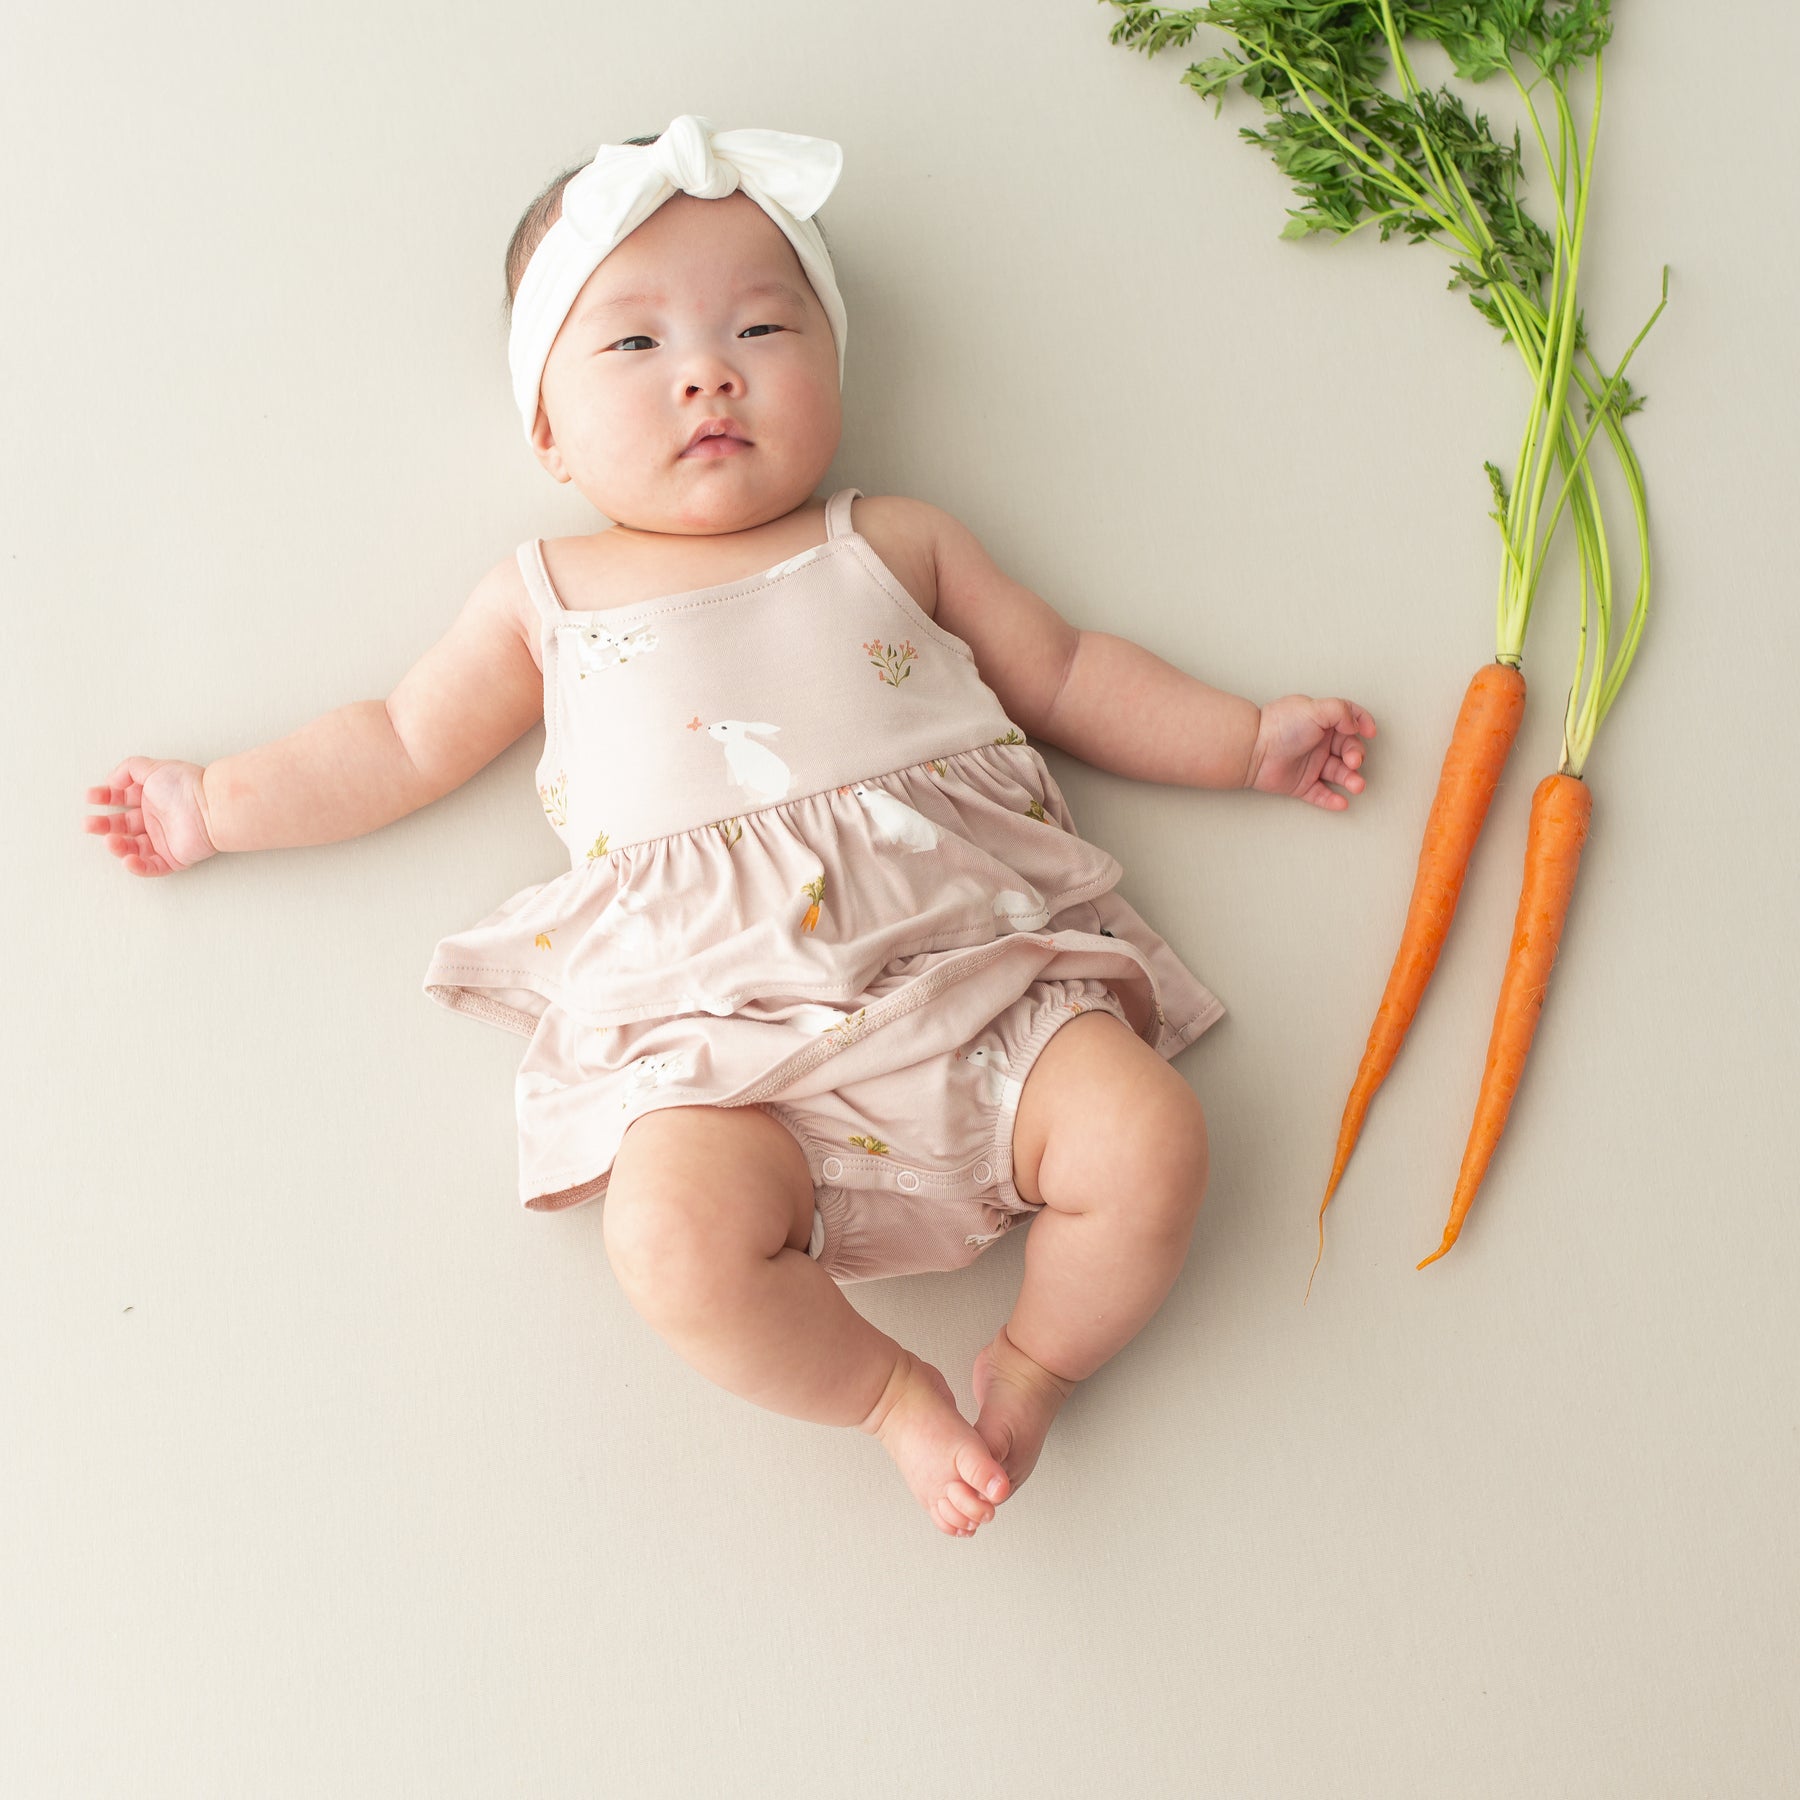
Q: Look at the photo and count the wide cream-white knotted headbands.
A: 1